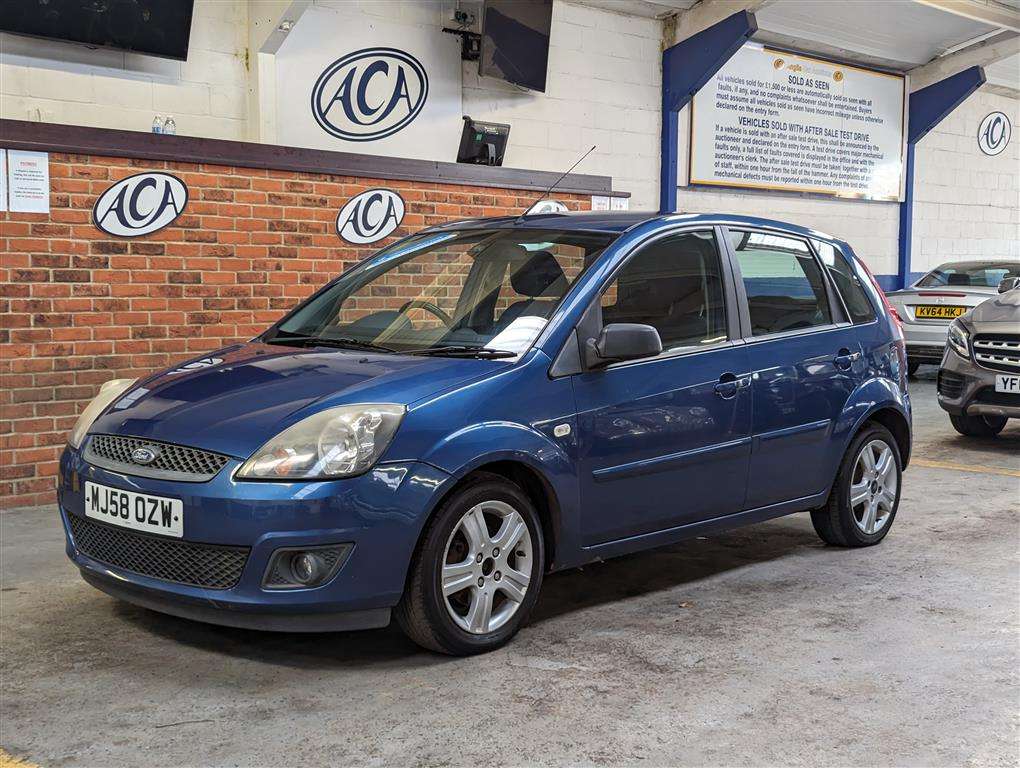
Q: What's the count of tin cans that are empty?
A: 0